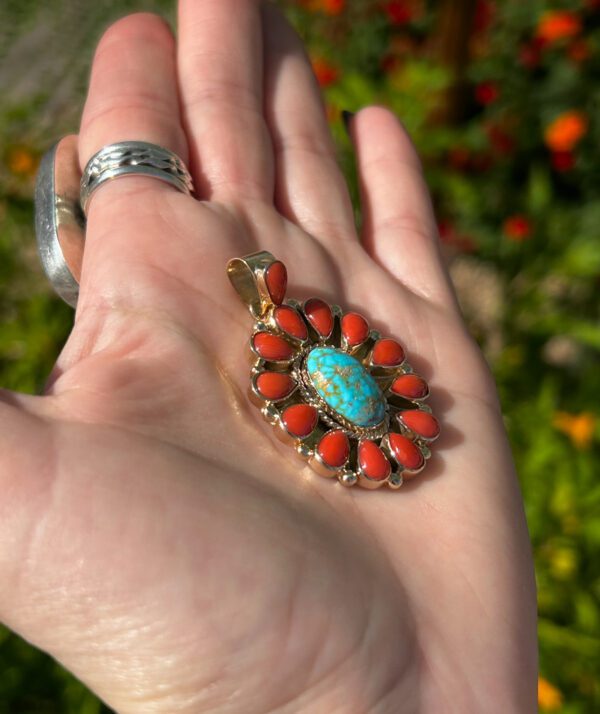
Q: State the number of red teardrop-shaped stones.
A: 13